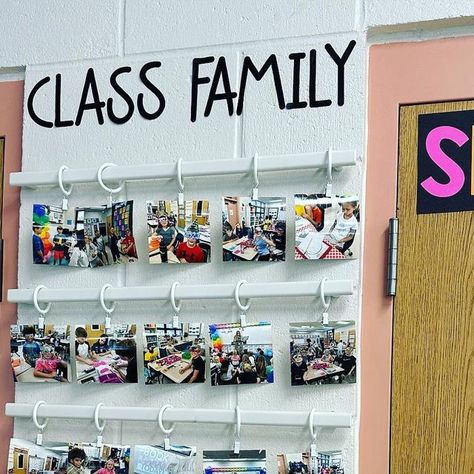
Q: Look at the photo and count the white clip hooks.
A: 15